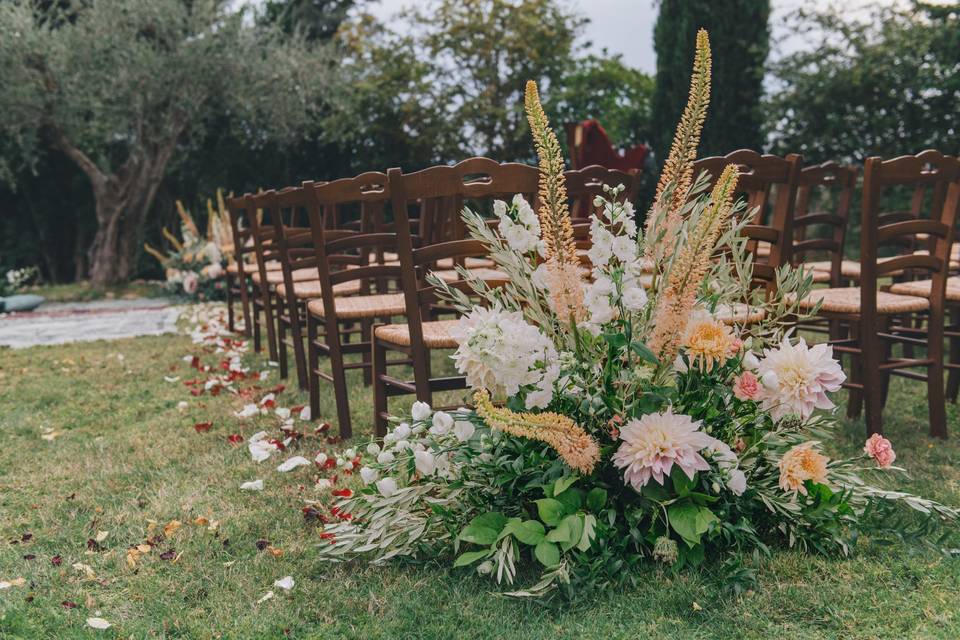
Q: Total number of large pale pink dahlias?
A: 2